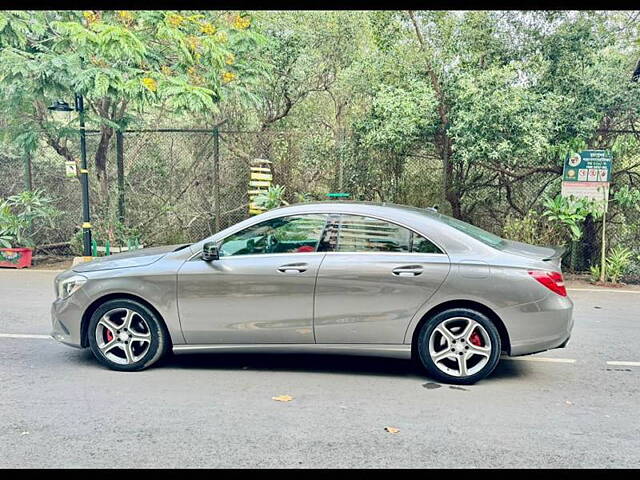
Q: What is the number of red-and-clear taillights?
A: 1